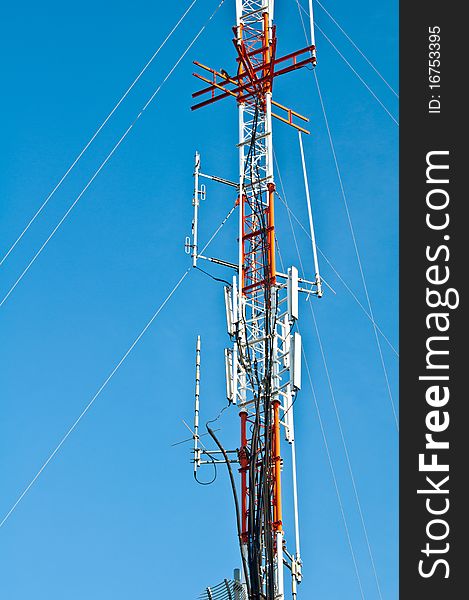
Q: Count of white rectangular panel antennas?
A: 4